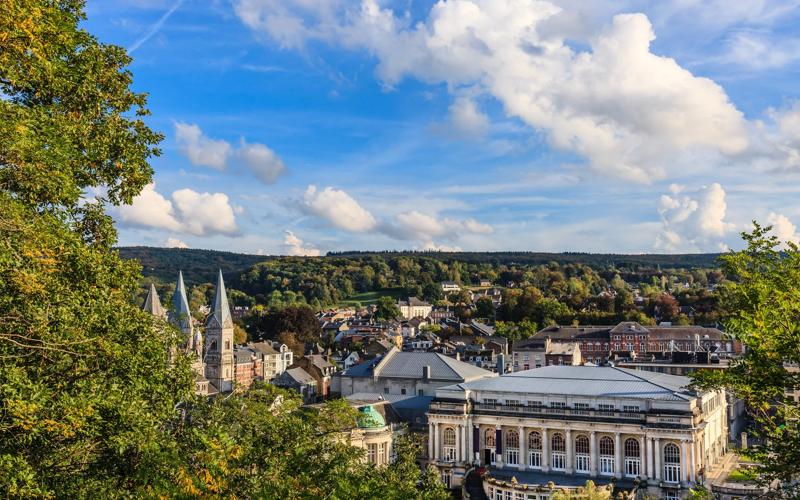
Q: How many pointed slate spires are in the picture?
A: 3